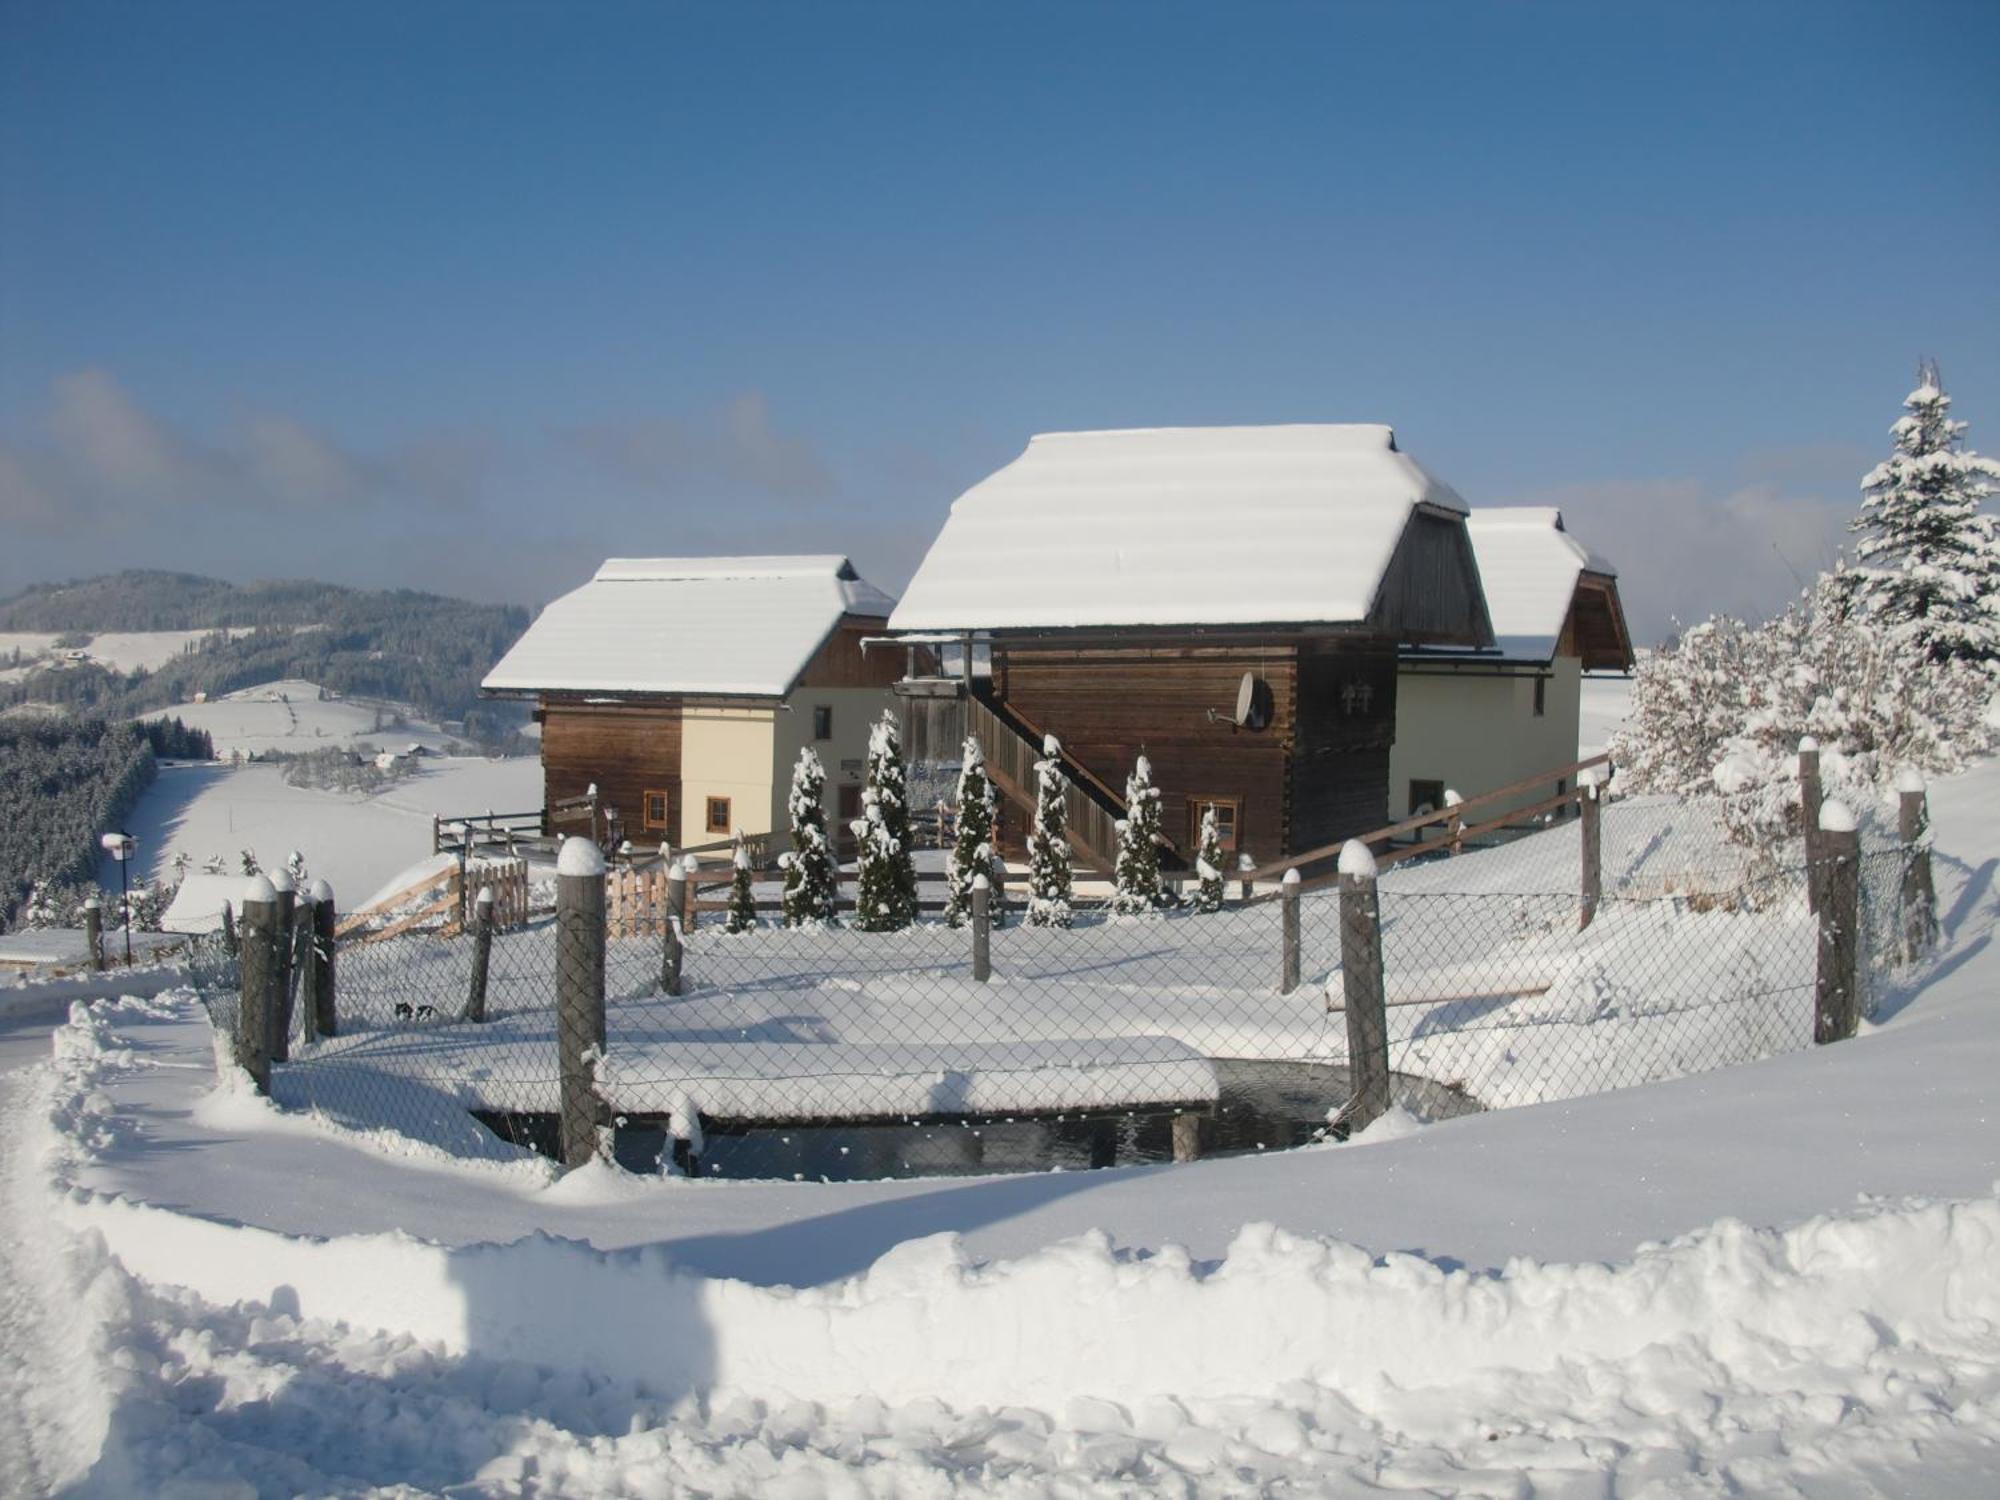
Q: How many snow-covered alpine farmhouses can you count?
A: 3